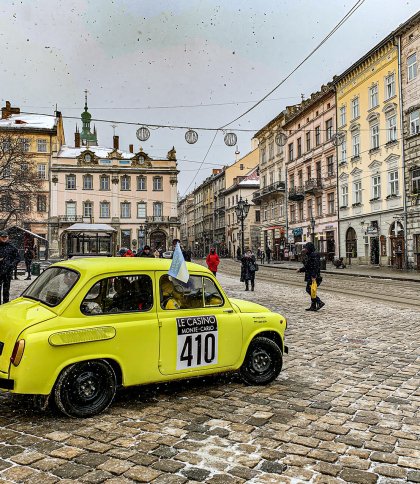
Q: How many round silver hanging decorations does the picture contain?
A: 5